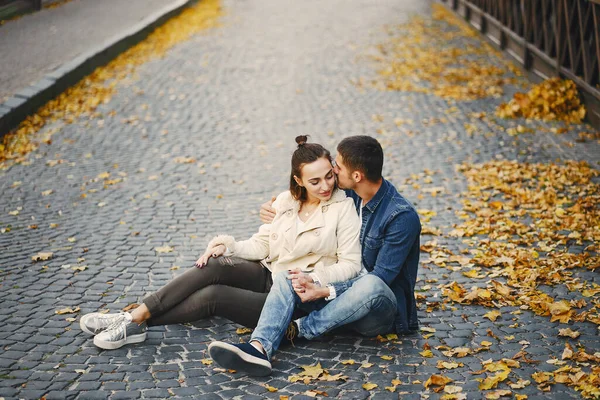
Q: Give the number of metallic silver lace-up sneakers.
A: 2